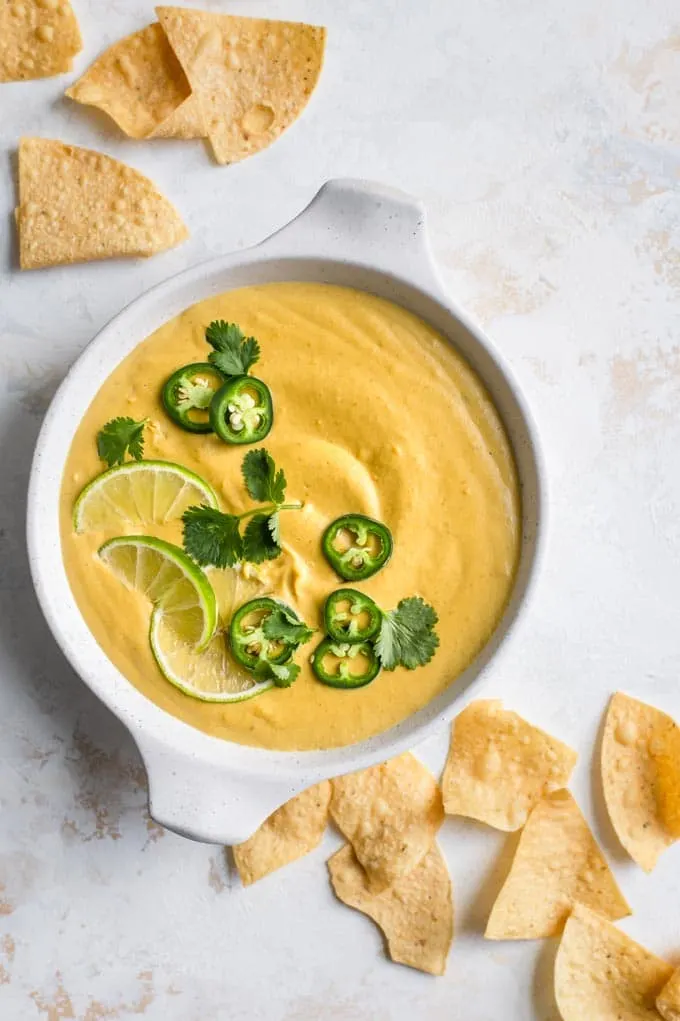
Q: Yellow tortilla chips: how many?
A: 12